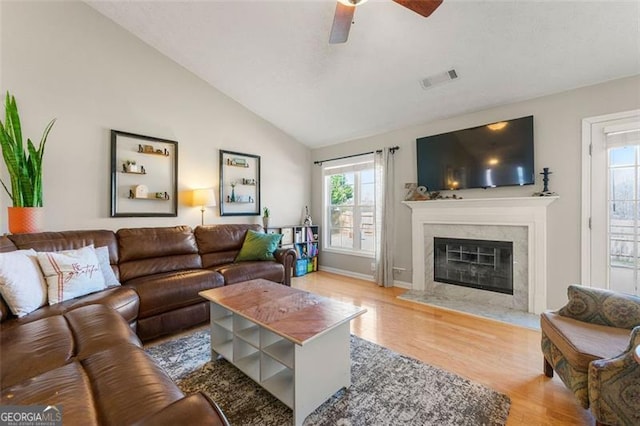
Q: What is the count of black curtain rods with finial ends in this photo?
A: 1